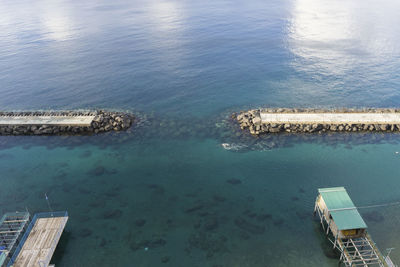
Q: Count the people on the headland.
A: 0